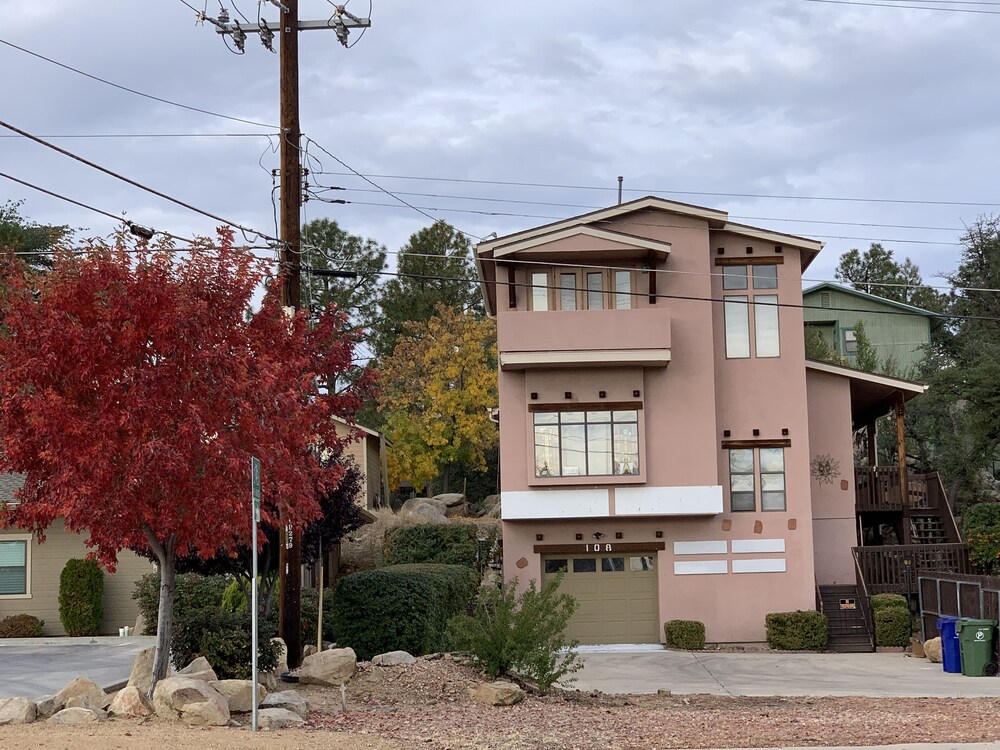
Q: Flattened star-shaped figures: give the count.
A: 1